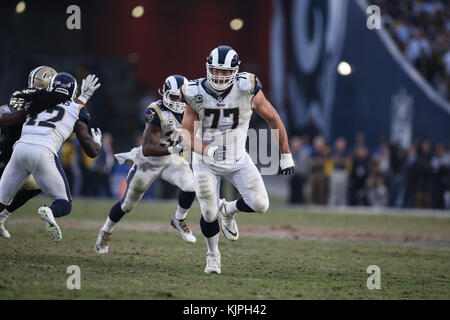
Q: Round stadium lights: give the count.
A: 4